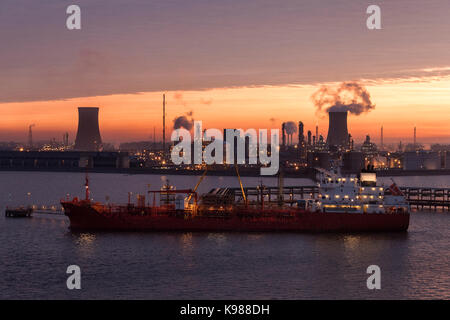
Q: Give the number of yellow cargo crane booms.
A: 2